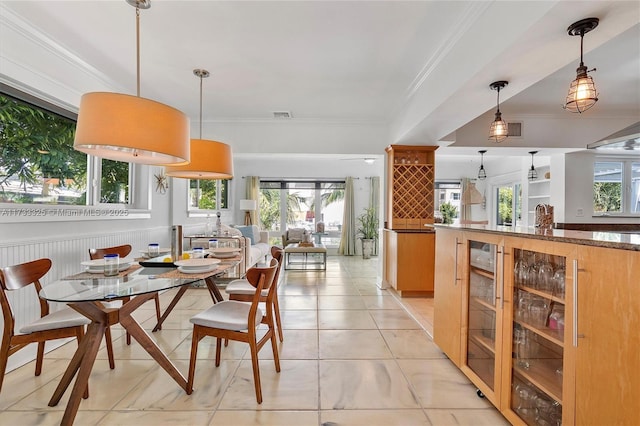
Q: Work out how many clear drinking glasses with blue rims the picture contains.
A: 4